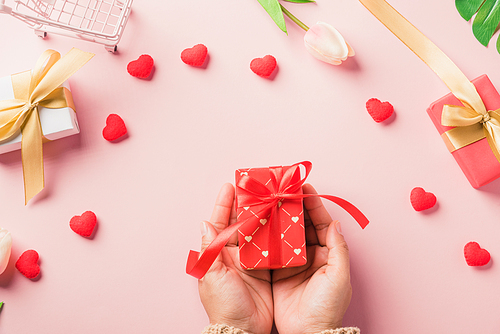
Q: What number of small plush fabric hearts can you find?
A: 9